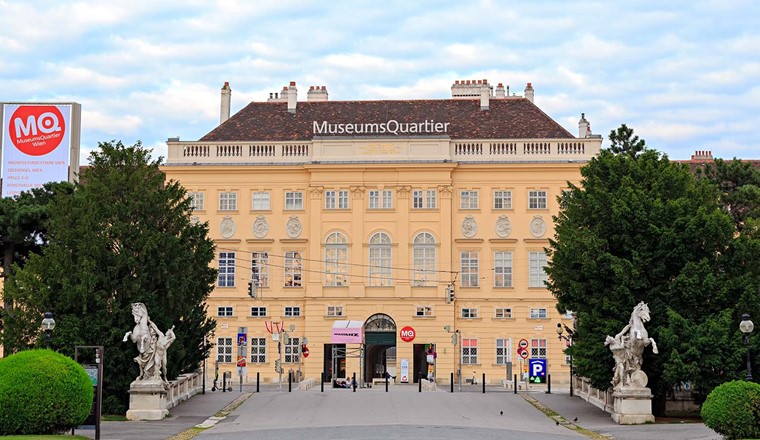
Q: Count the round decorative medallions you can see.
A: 6